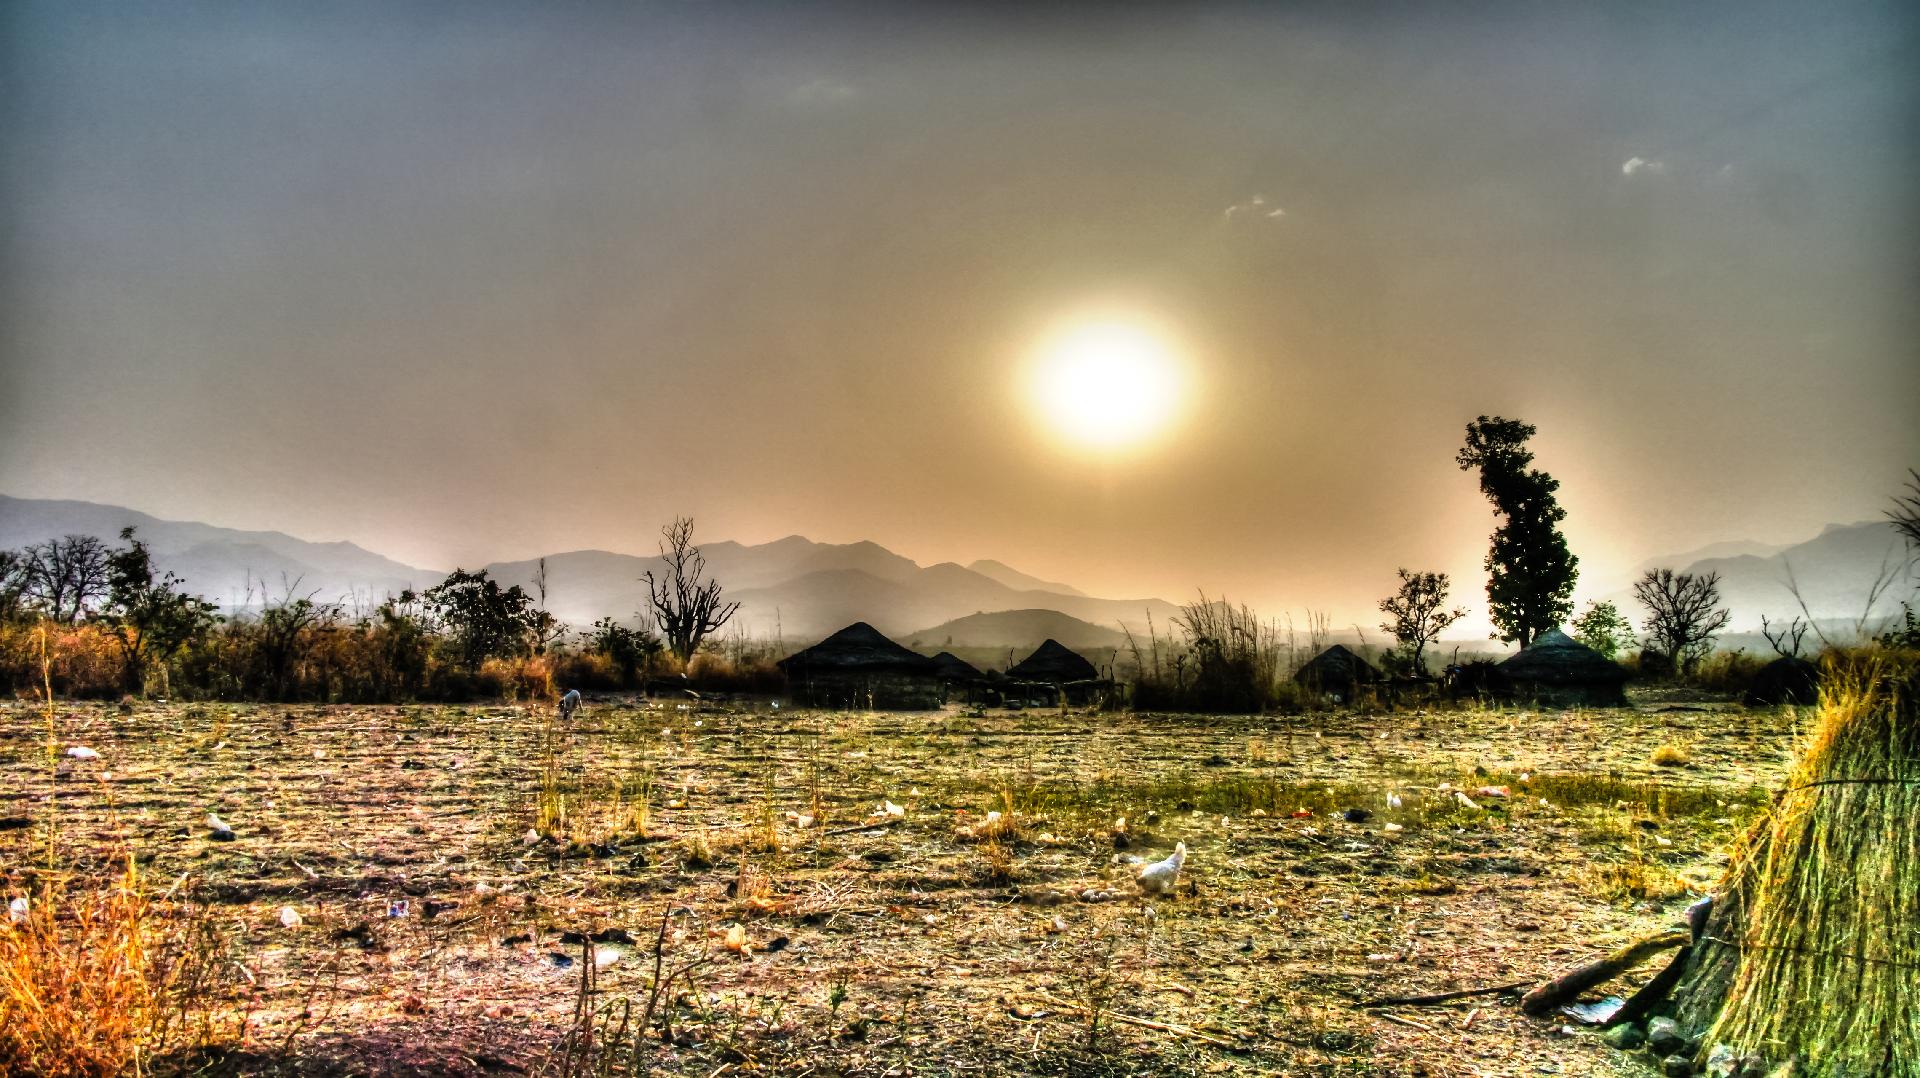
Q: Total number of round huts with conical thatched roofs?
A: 5